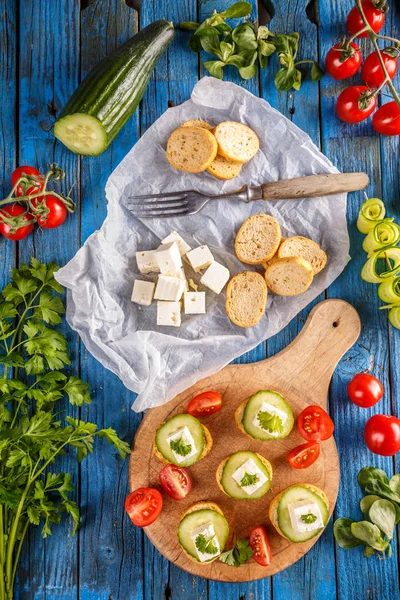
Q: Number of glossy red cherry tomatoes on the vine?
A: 8